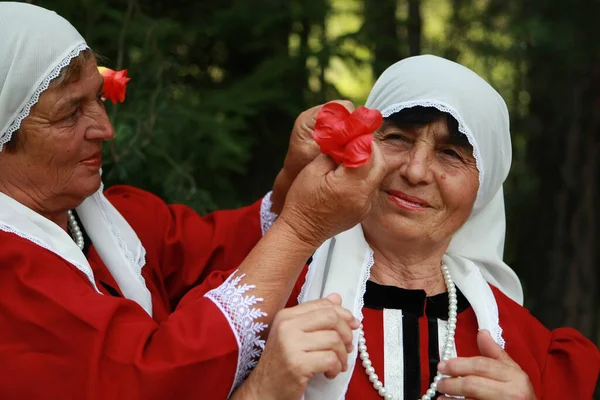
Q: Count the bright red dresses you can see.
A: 2